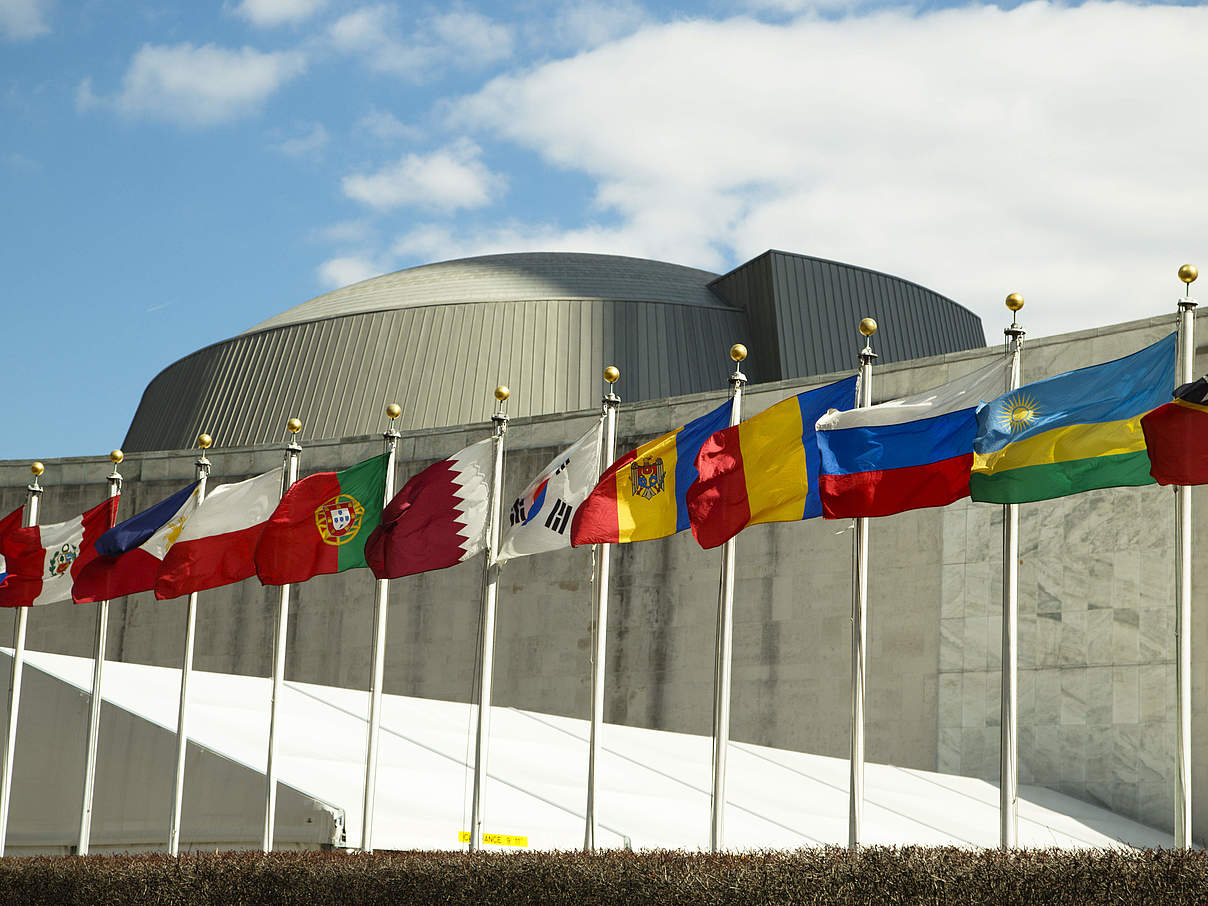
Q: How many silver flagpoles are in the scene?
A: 11